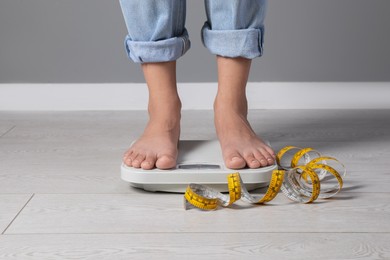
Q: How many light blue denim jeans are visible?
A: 1